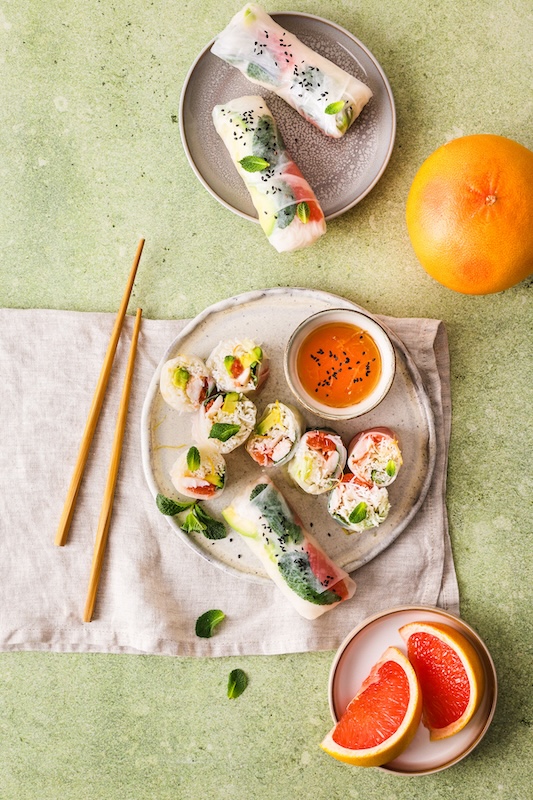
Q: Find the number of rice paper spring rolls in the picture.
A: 11